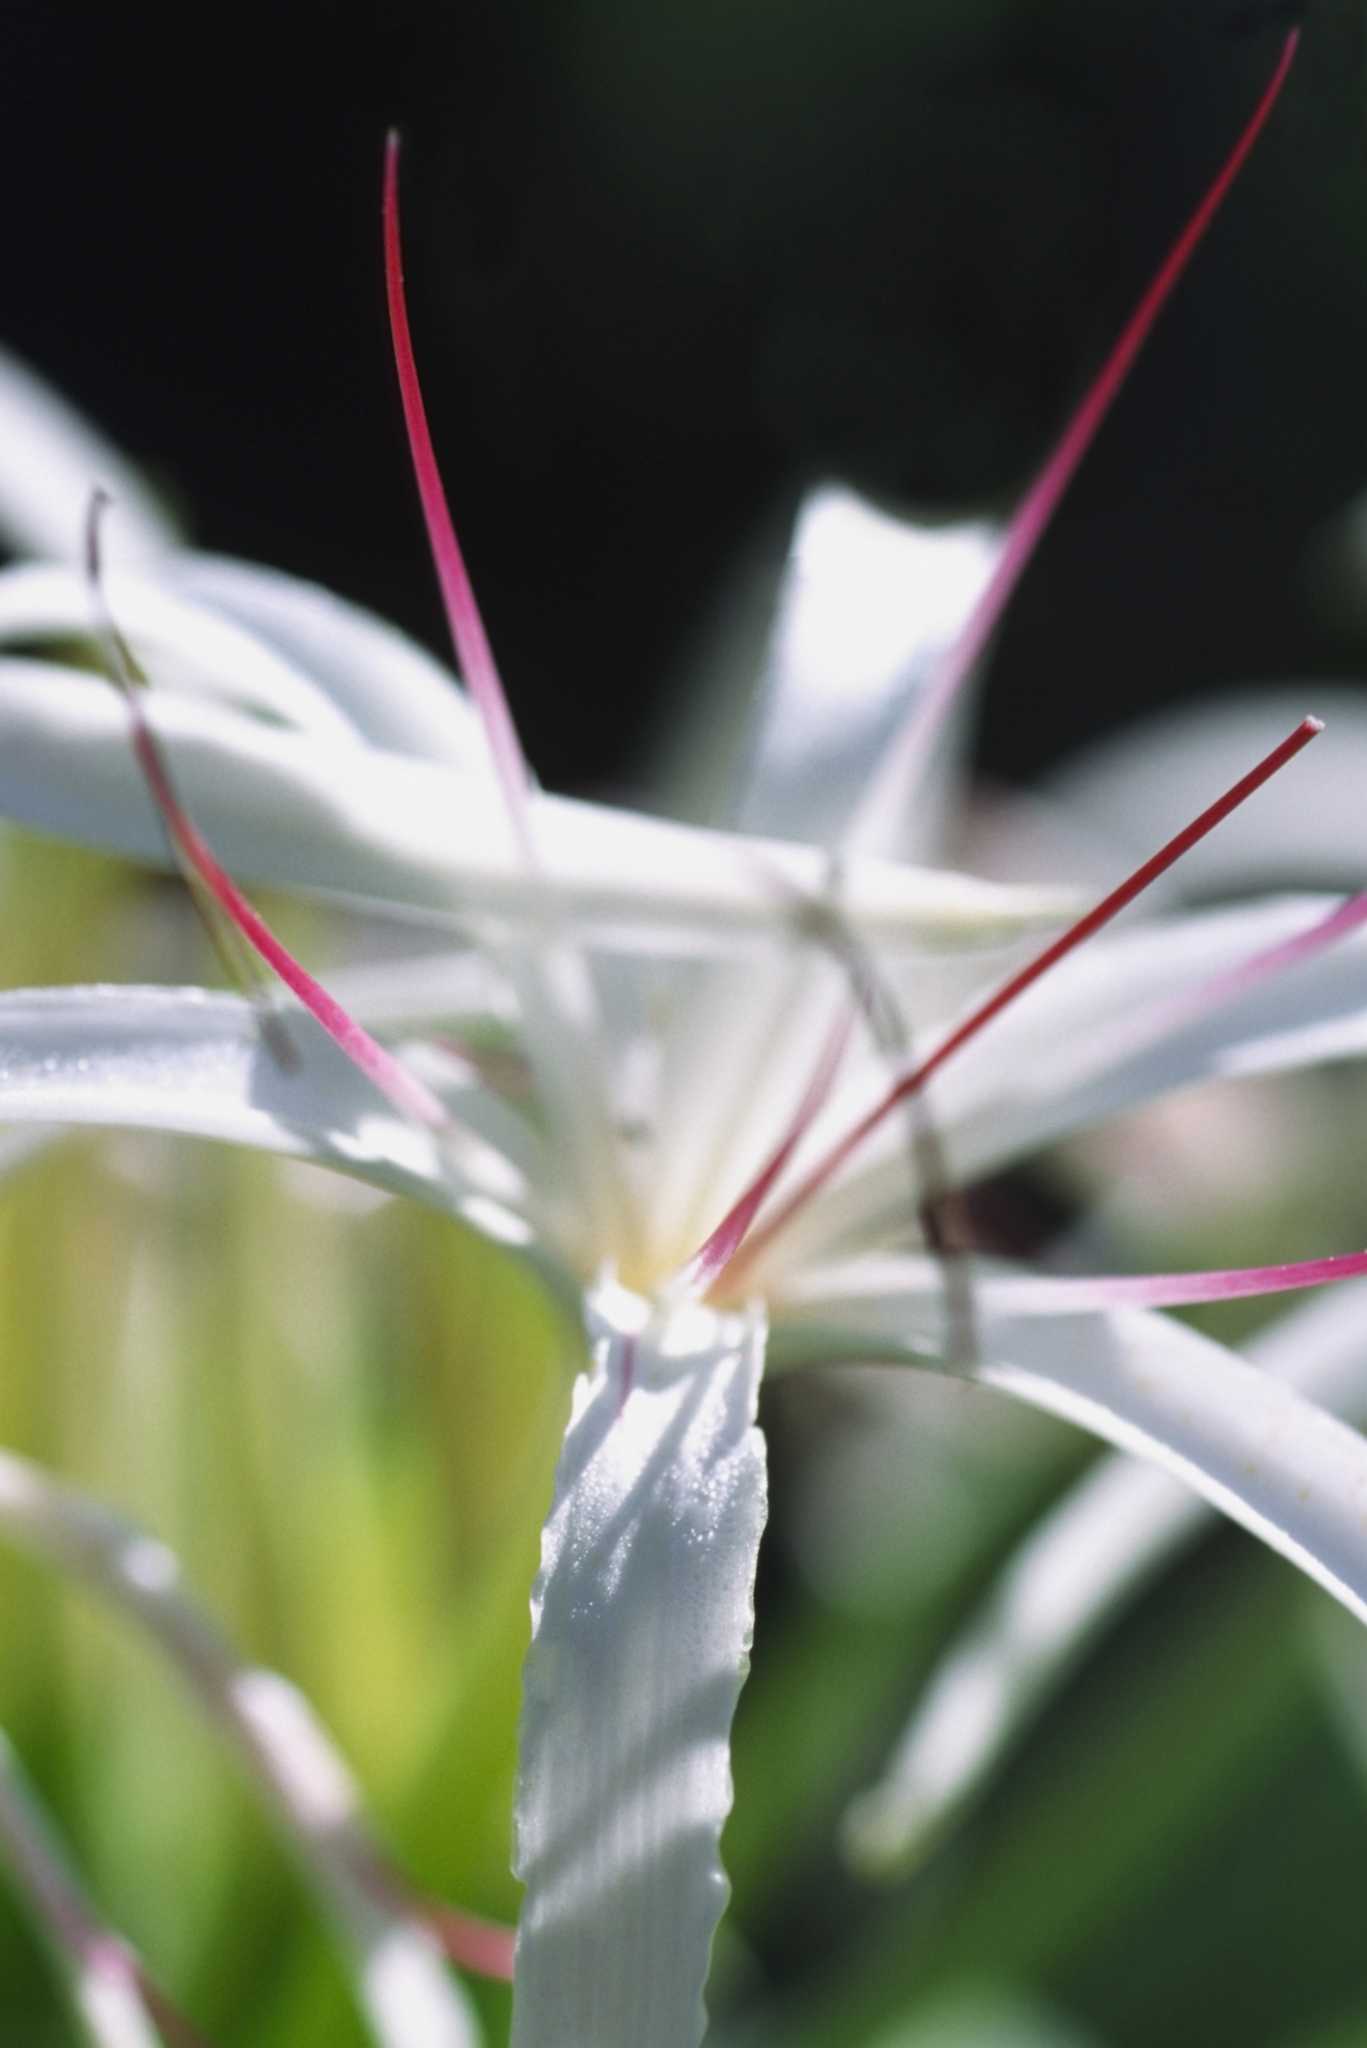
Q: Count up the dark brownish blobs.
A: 1